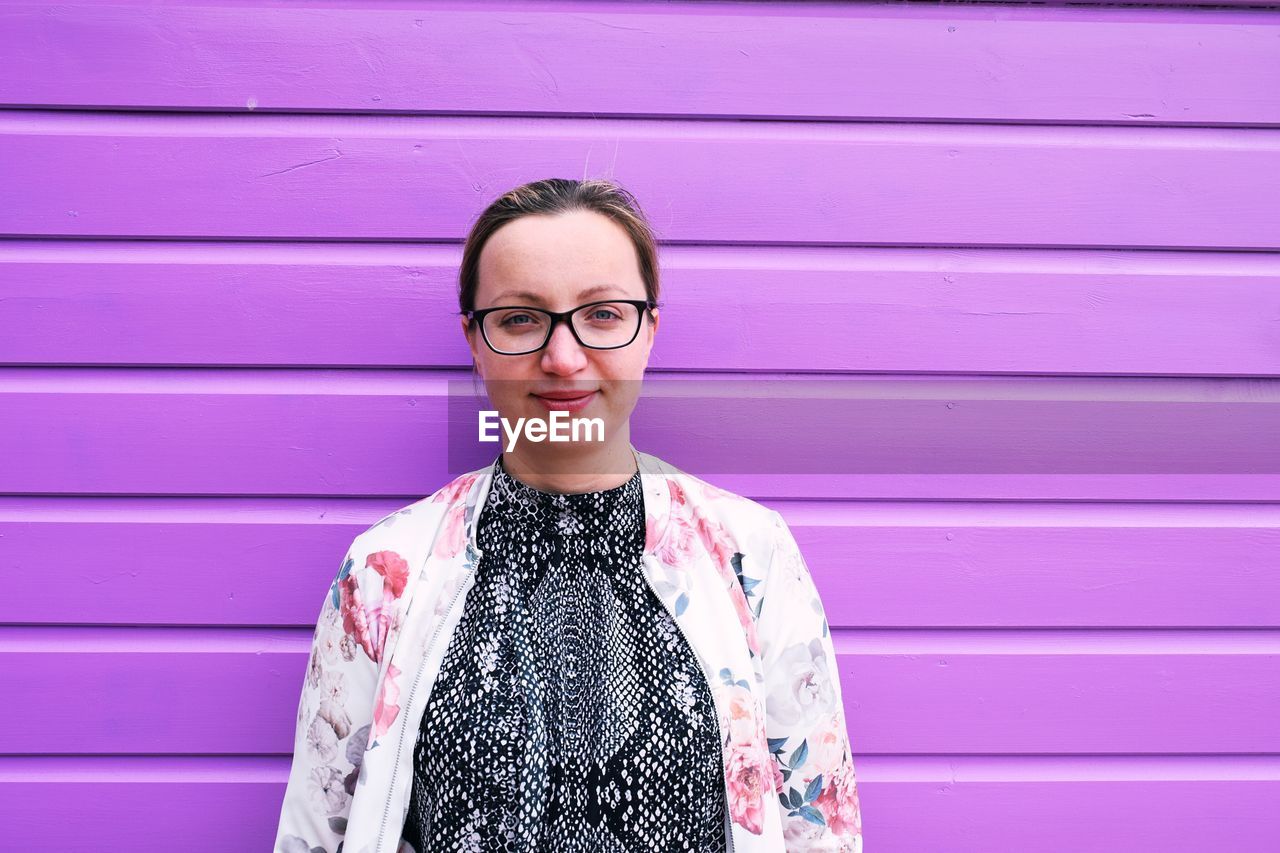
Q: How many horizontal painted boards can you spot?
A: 7